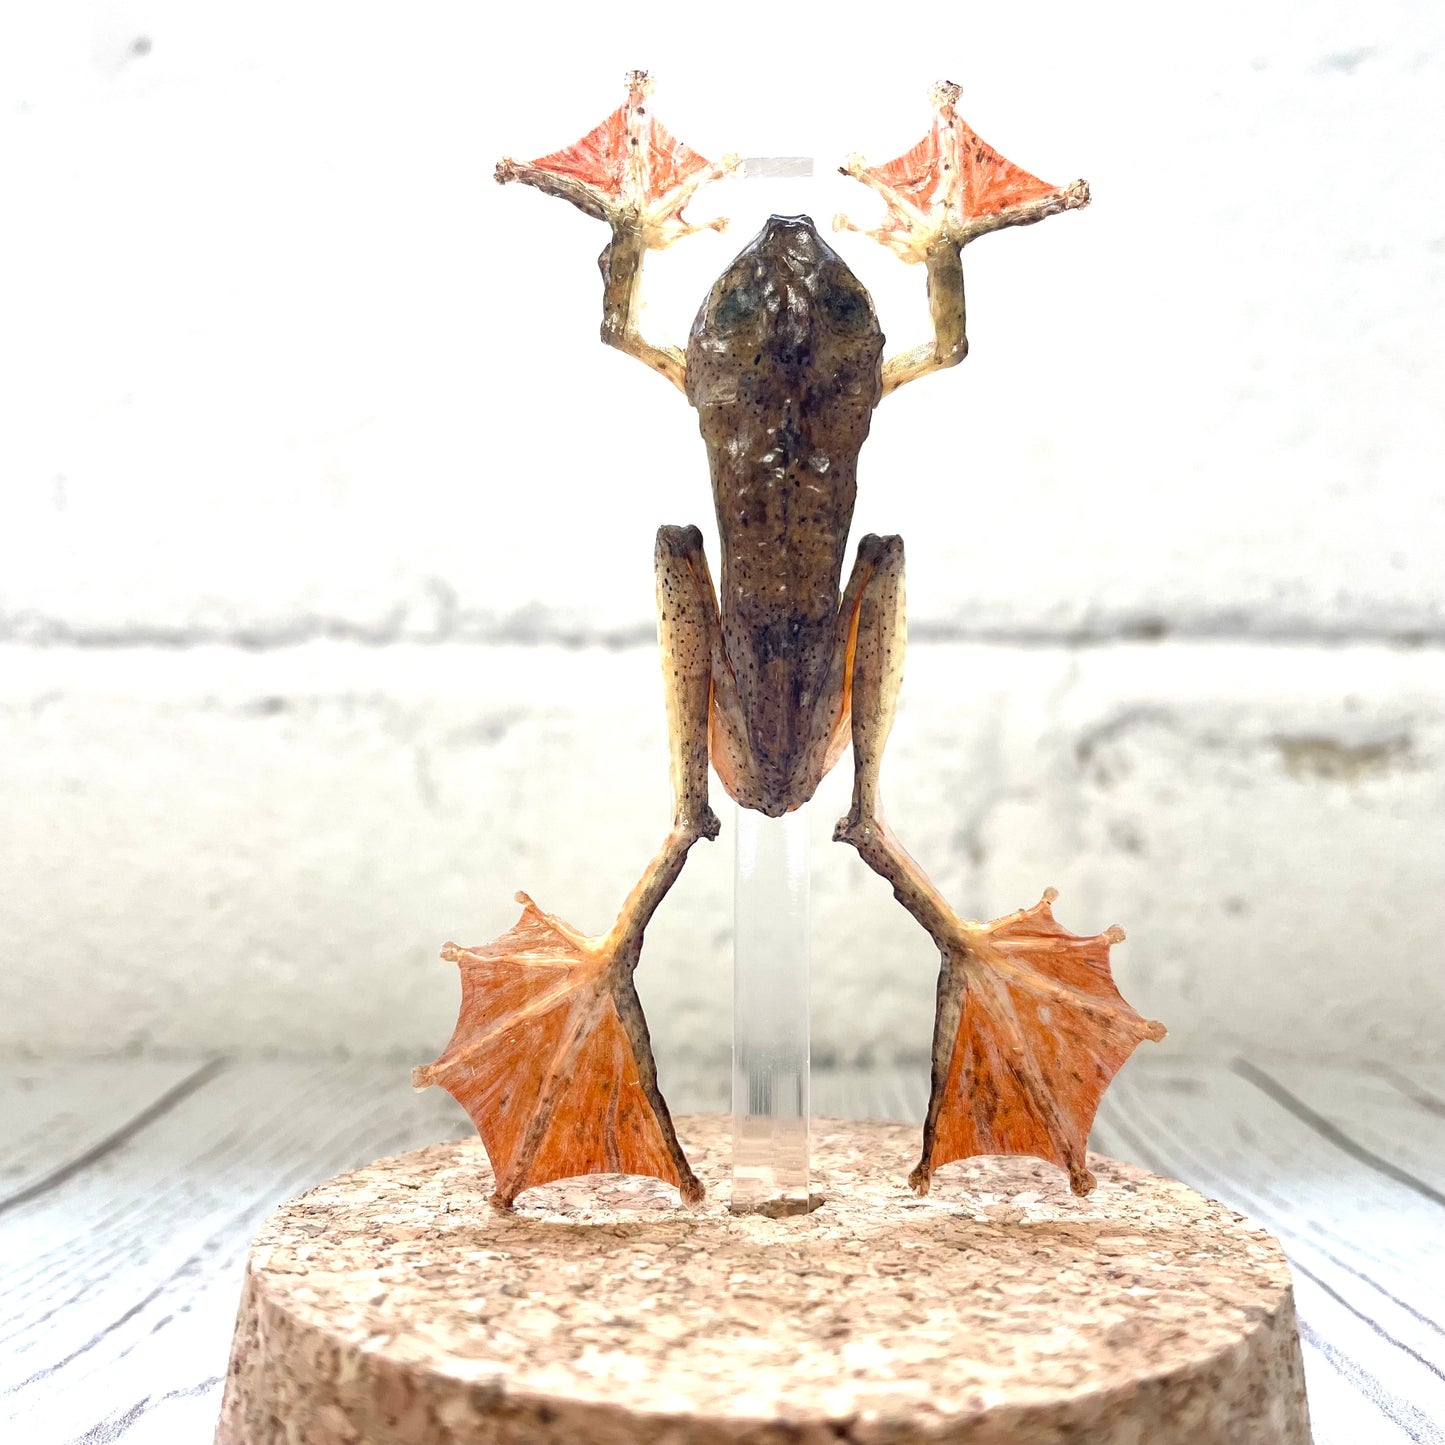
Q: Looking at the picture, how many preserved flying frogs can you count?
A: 1